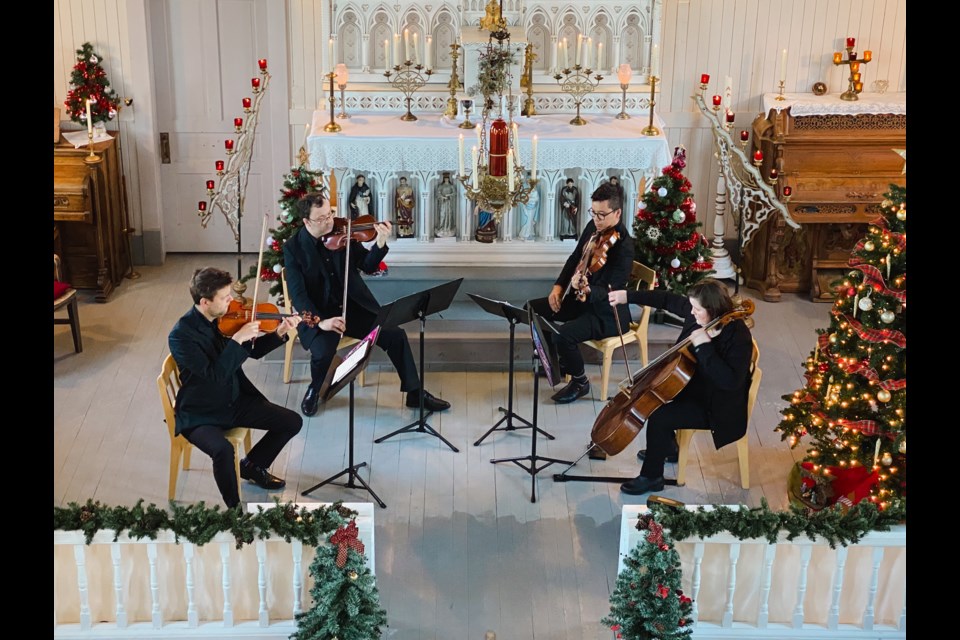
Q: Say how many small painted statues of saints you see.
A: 7